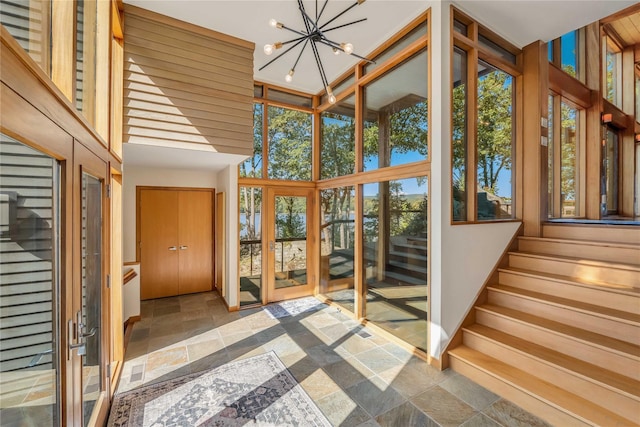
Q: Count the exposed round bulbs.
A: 6